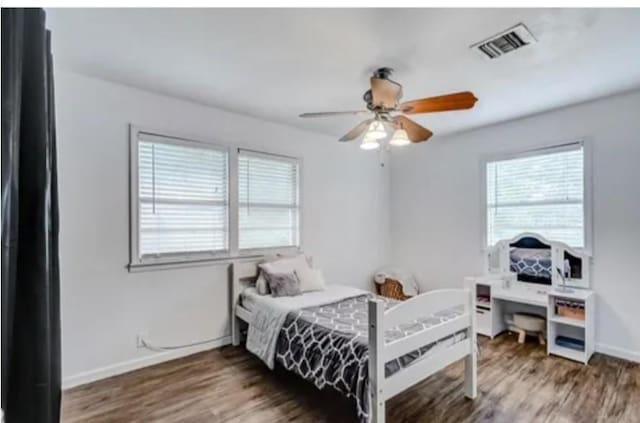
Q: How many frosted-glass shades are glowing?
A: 3